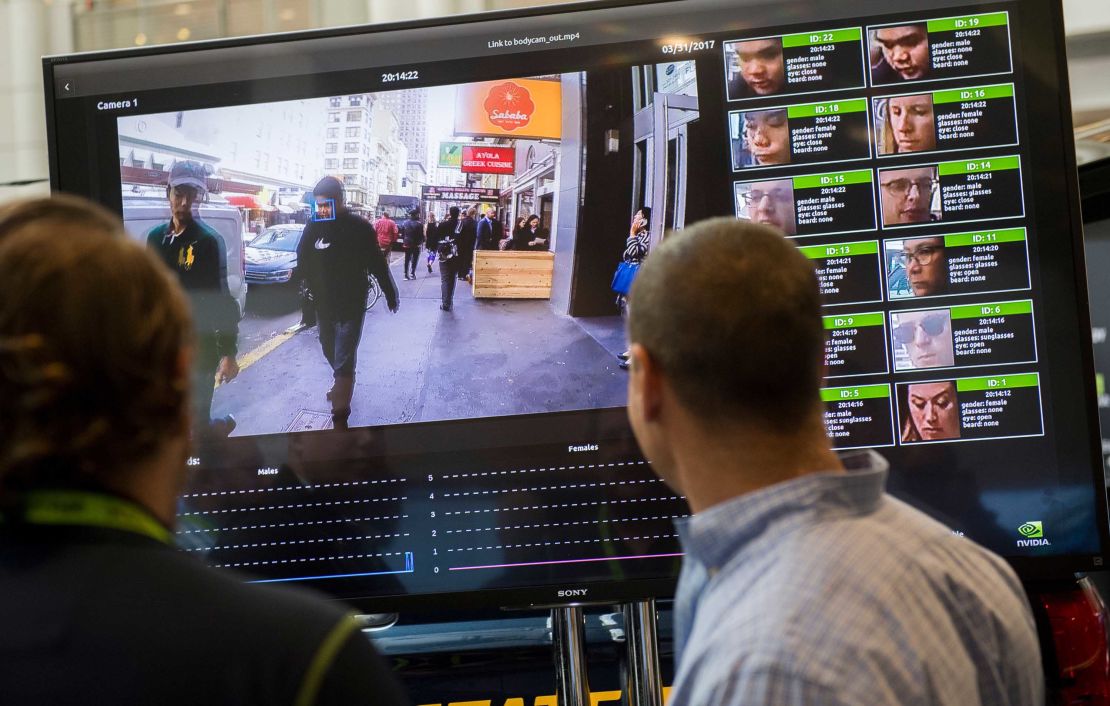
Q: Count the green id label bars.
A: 12